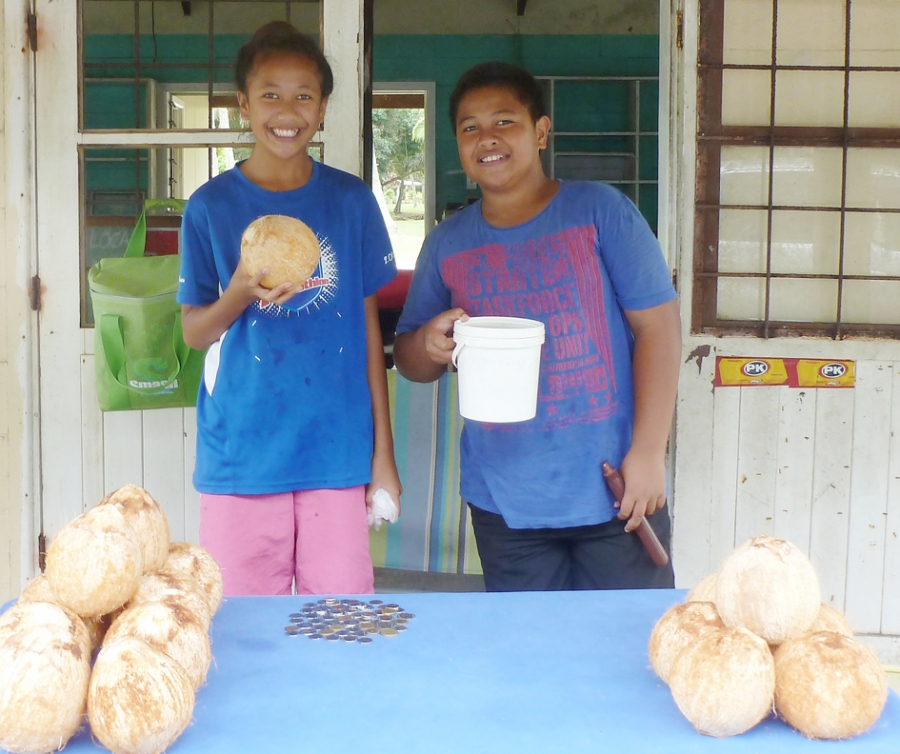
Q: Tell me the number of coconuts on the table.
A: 15